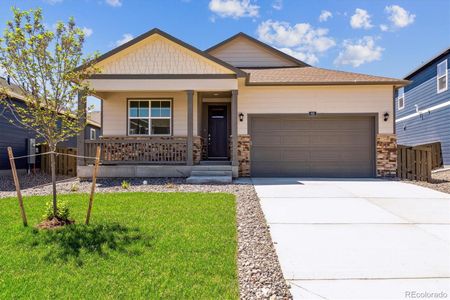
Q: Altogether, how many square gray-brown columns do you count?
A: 3